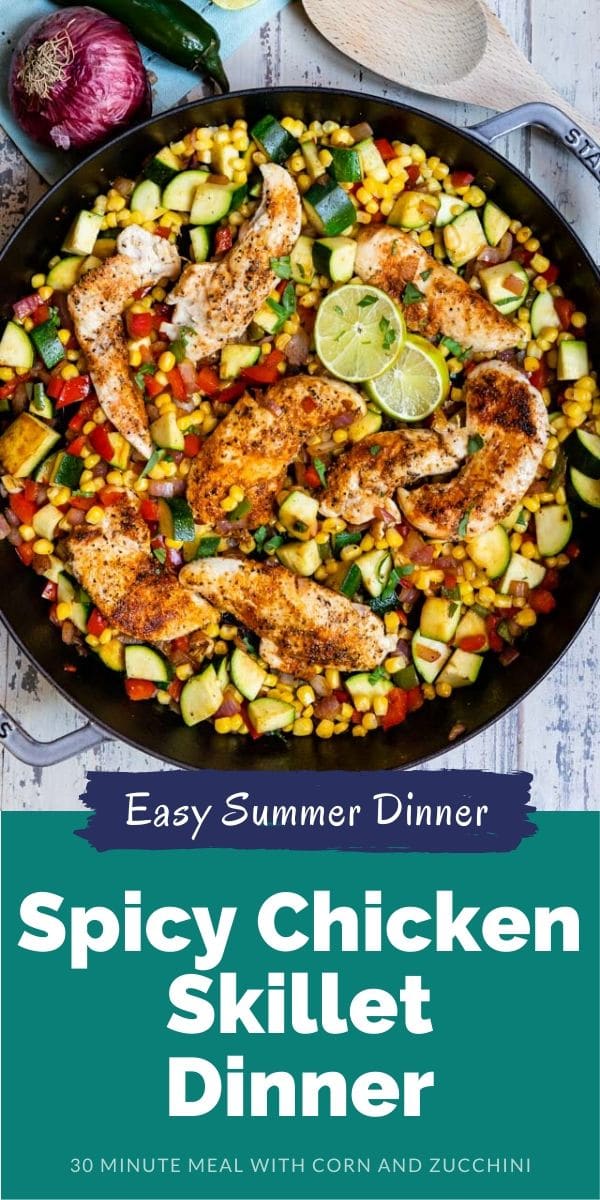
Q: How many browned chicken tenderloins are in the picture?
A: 8